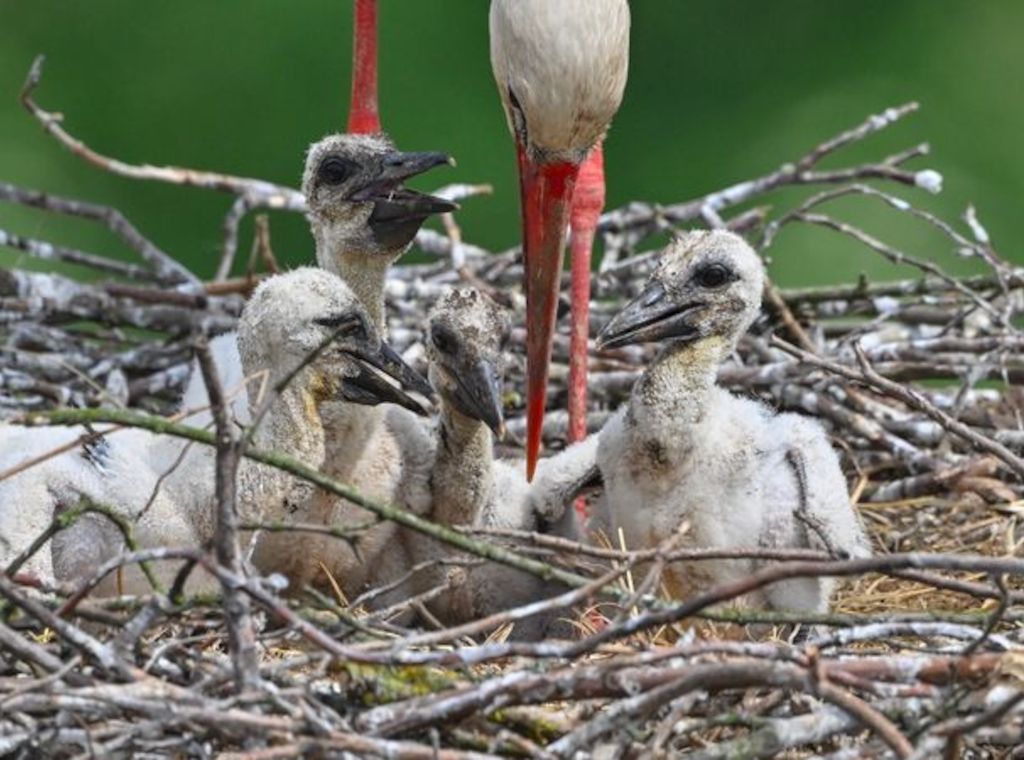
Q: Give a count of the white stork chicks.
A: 4